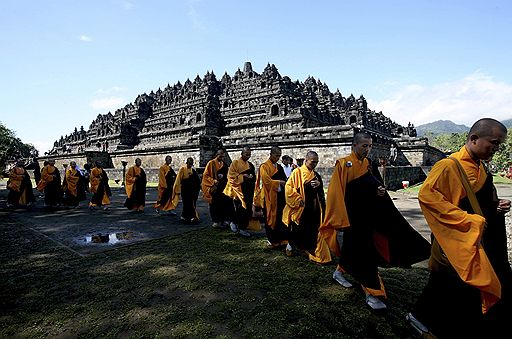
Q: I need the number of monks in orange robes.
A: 13